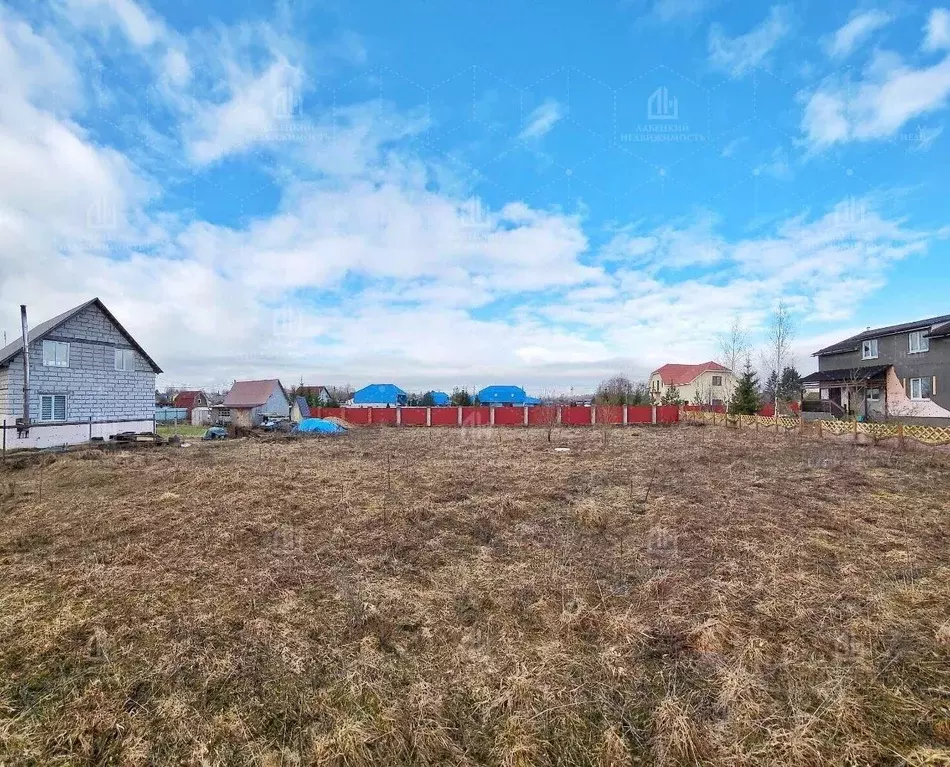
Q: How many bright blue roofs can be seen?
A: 3